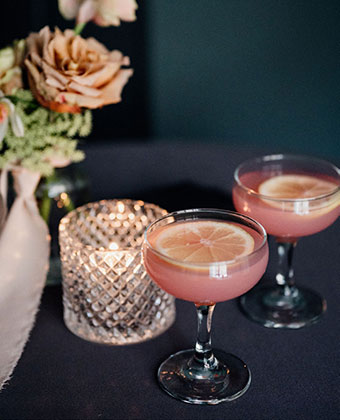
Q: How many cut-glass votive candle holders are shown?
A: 1